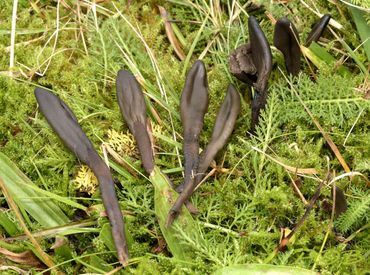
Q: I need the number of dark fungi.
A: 7